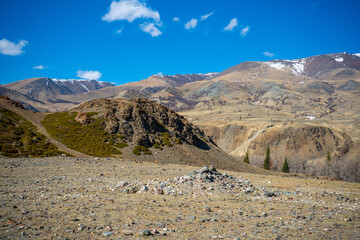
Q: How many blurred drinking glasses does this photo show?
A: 0